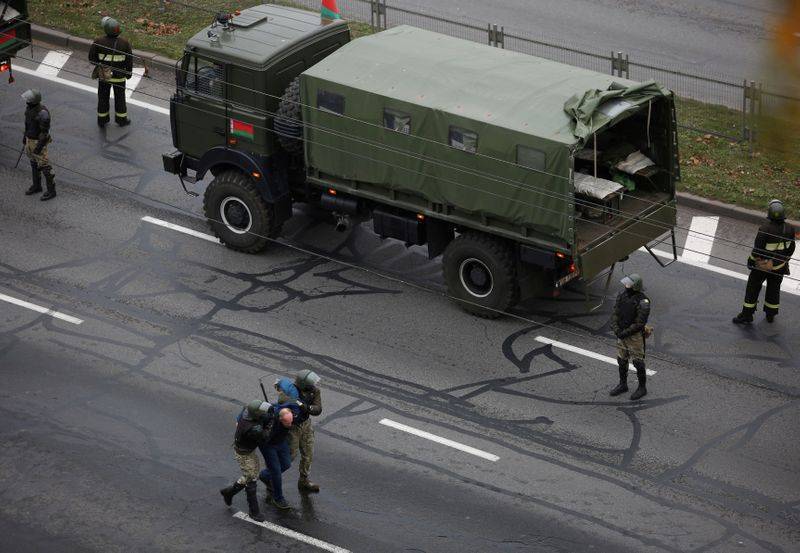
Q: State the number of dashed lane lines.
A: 5